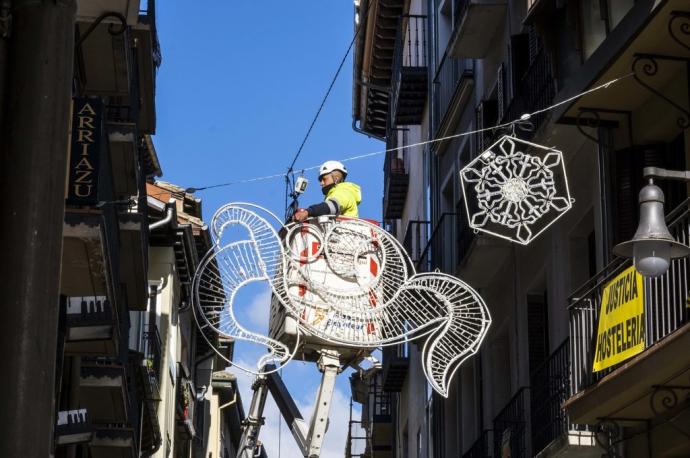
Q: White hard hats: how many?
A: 1